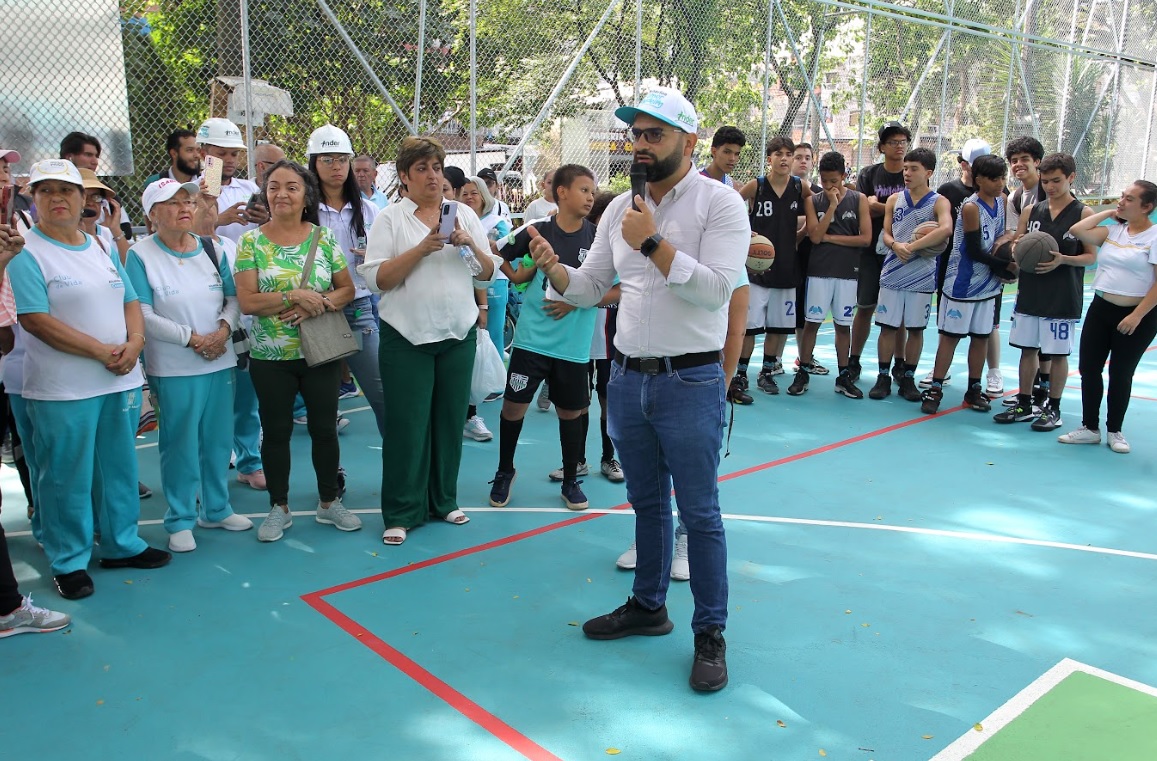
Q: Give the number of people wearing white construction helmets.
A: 2